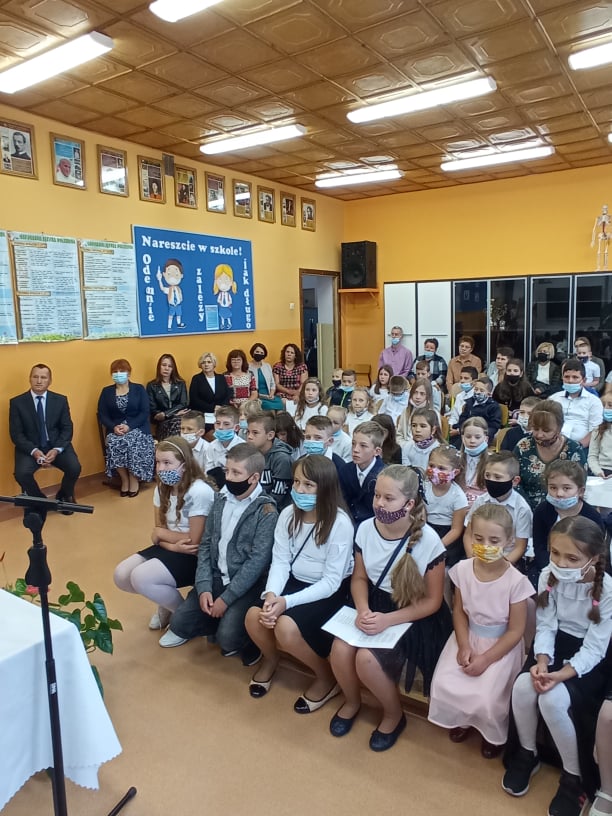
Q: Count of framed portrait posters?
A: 10